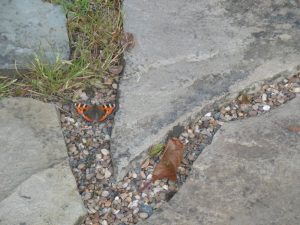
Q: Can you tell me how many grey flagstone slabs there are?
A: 4